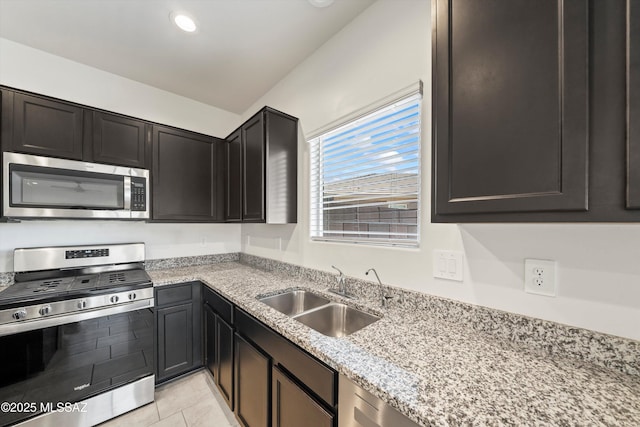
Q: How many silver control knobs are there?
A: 5